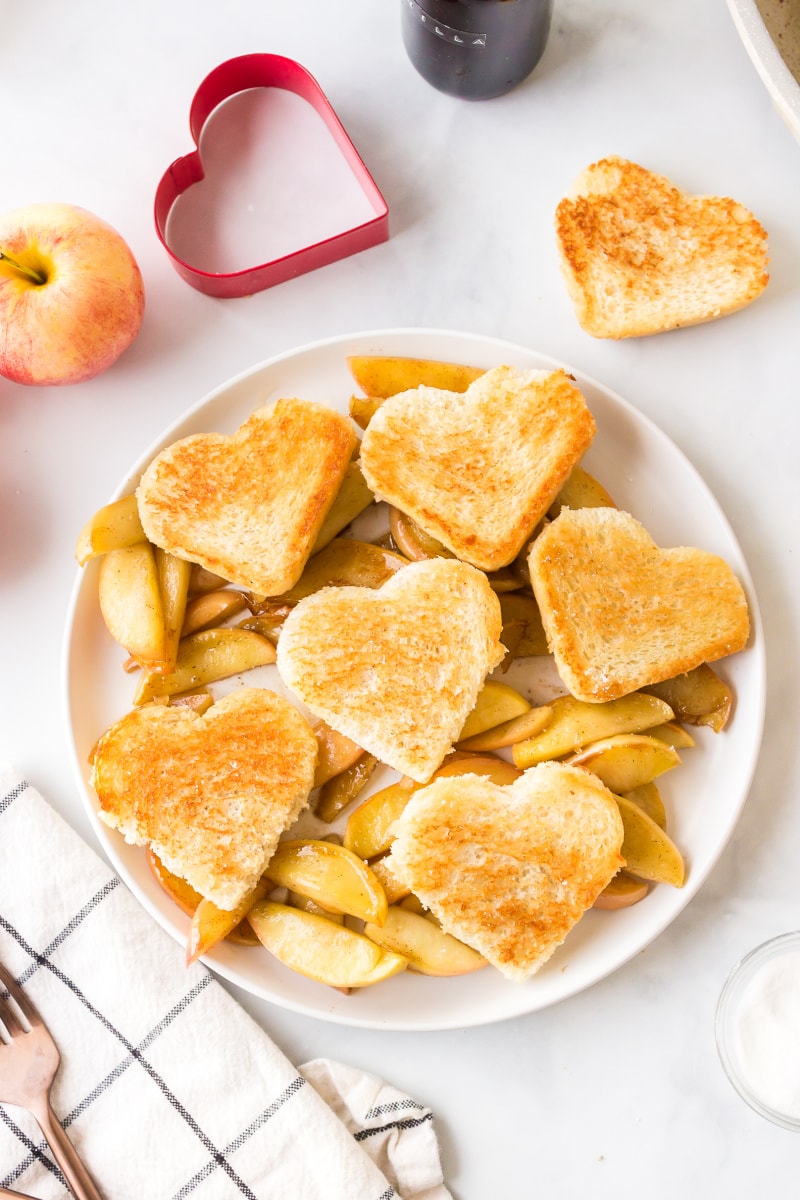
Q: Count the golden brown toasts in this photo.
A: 7